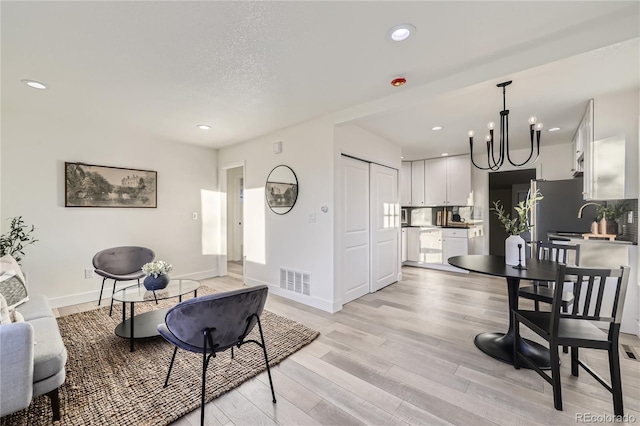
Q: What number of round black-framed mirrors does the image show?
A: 1